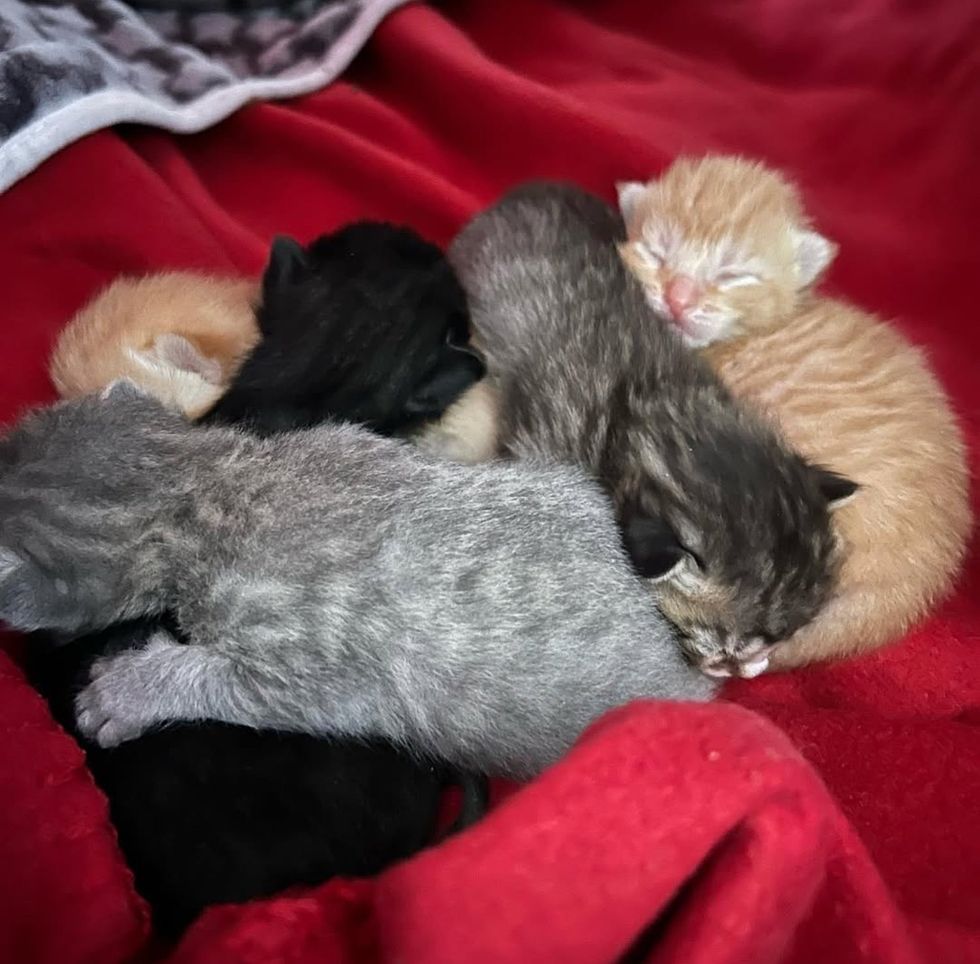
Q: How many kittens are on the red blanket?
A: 6